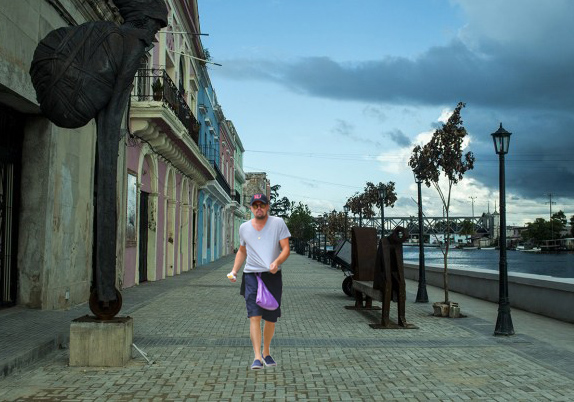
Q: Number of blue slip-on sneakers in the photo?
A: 2